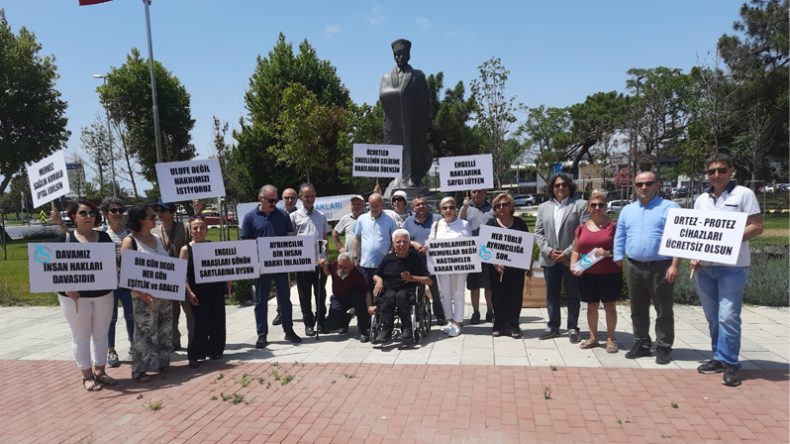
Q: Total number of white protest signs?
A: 11